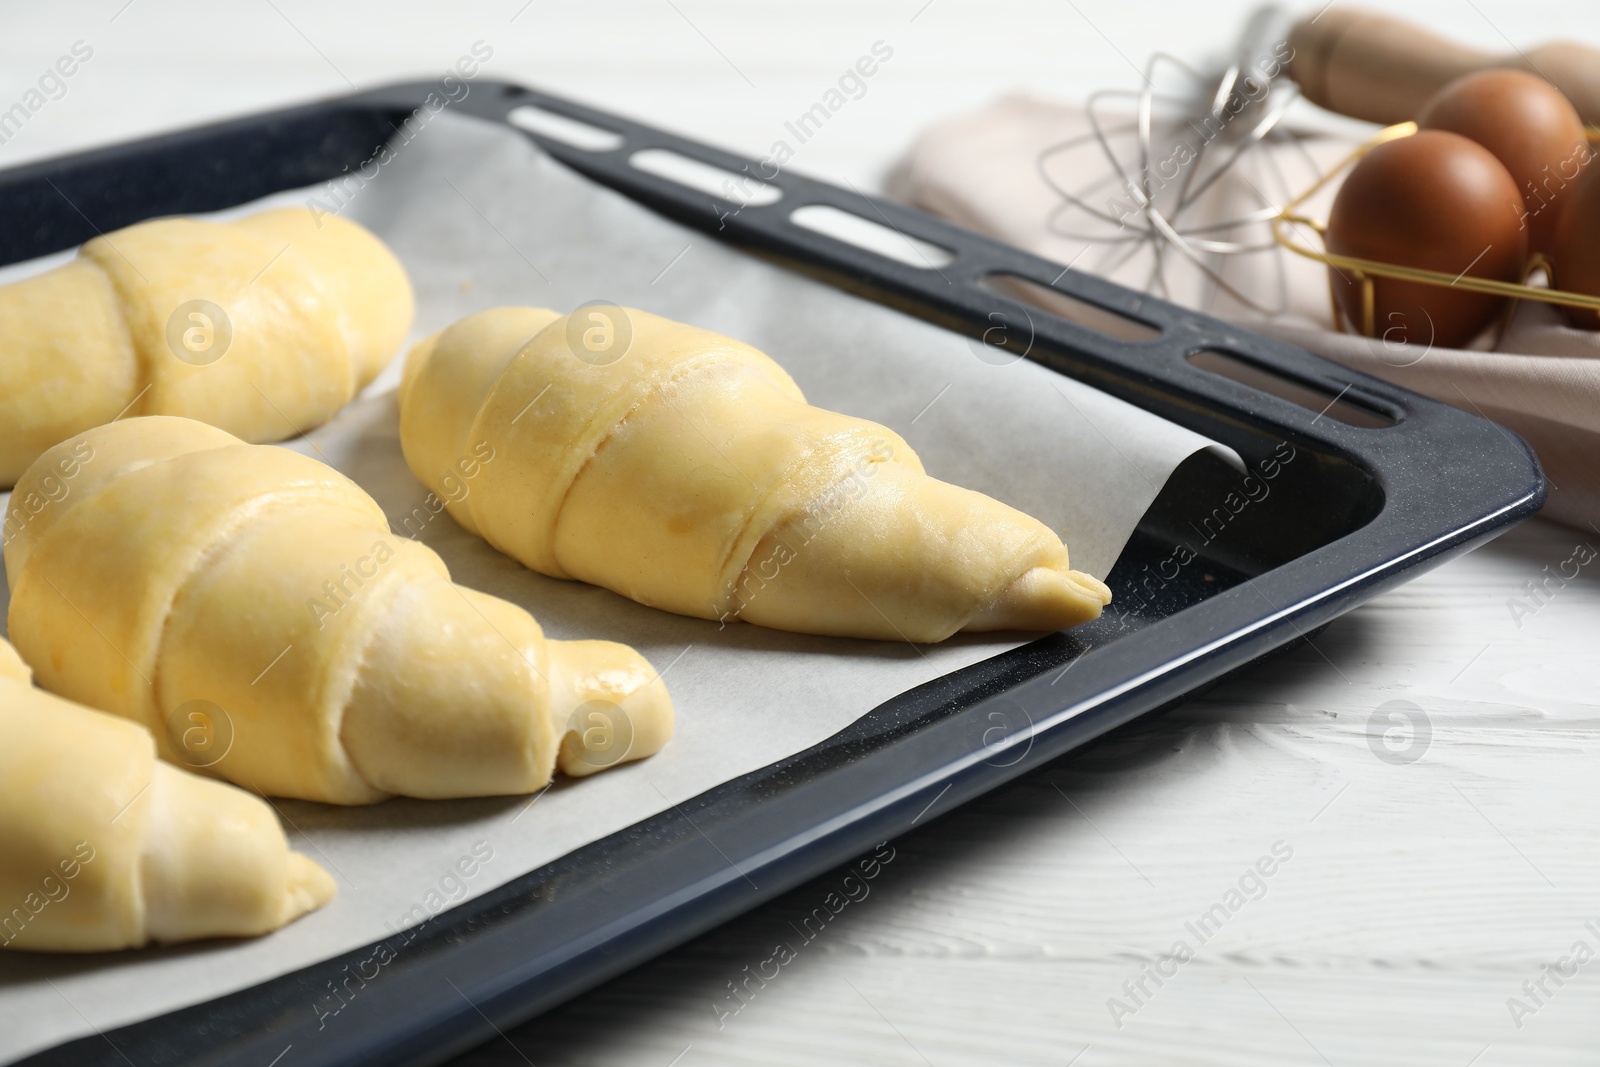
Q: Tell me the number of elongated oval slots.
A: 5